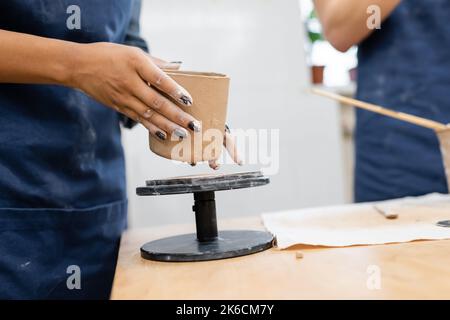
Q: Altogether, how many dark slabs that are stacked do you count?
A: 2